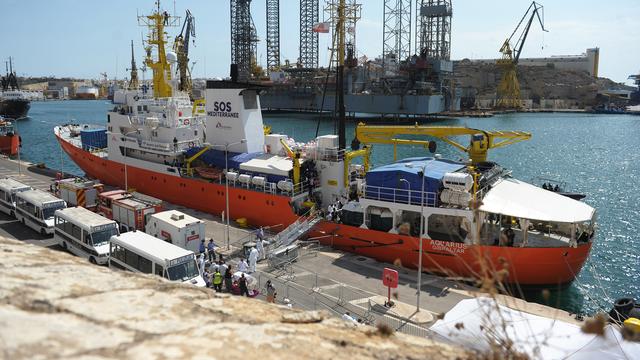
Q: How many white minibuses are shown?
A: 4